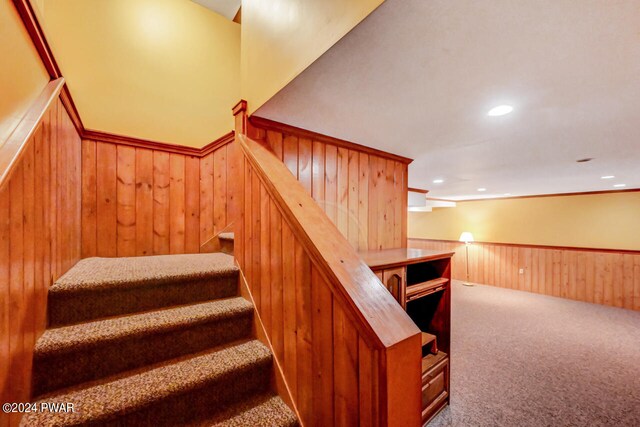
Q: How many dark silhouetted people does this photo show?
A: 0